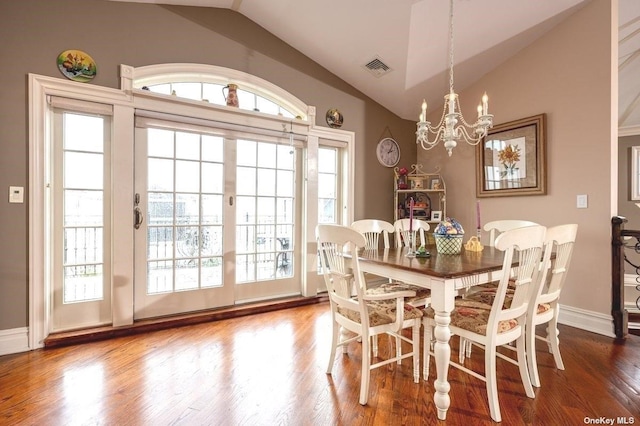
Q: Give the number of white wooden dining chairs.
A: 6